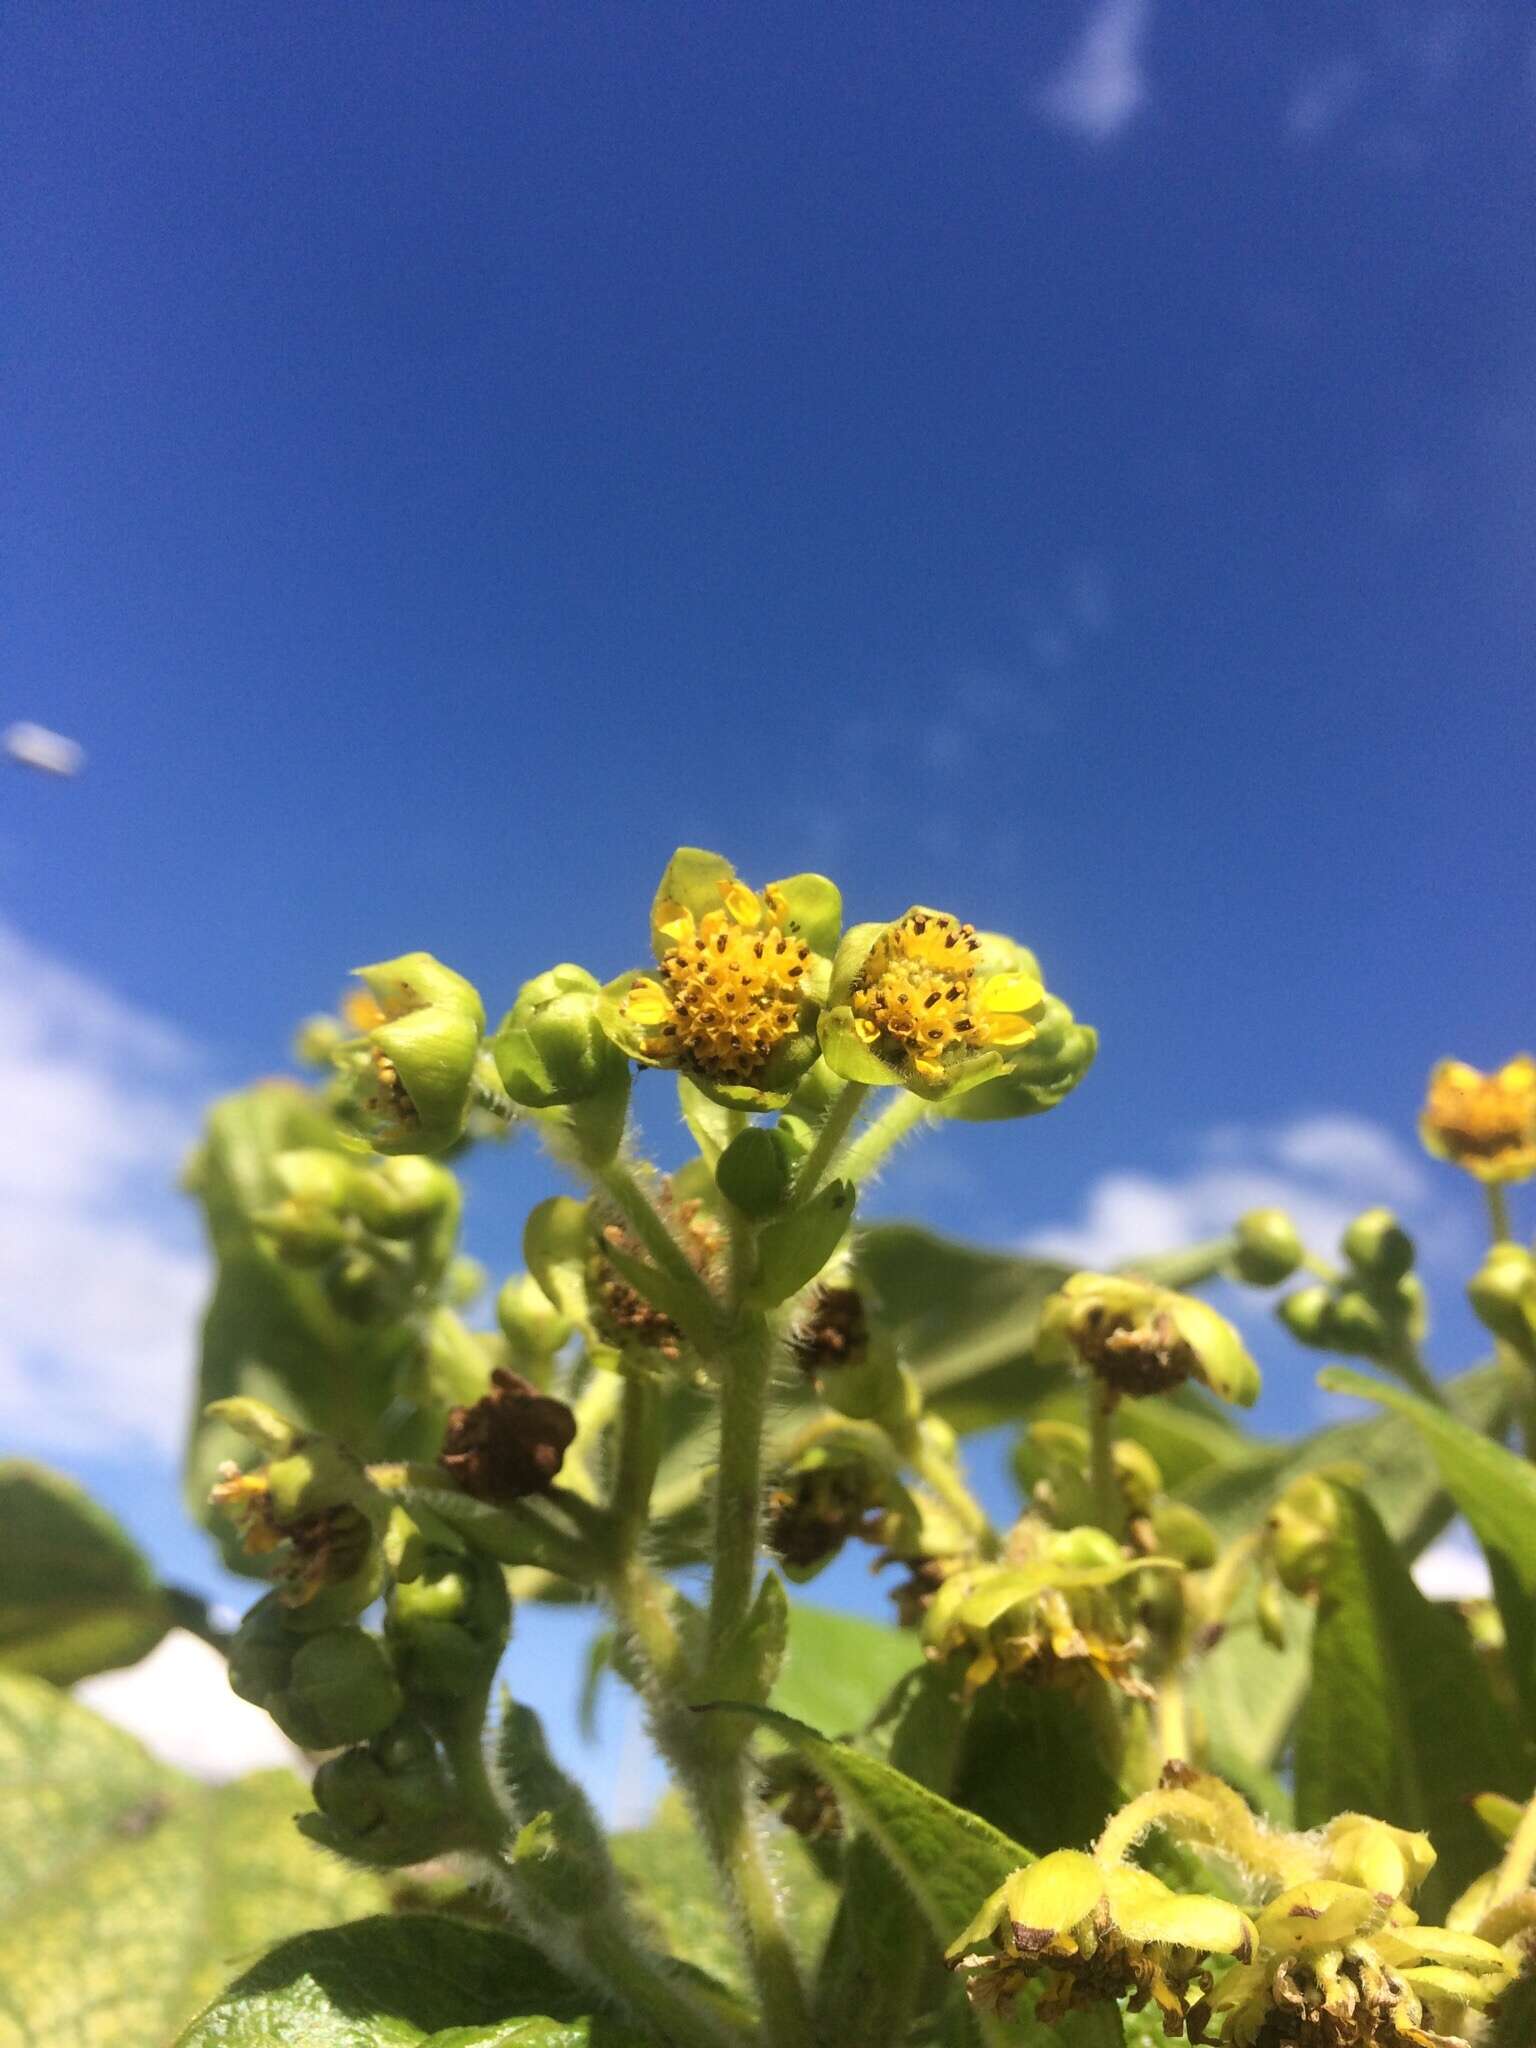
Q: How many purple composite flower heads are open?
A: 0